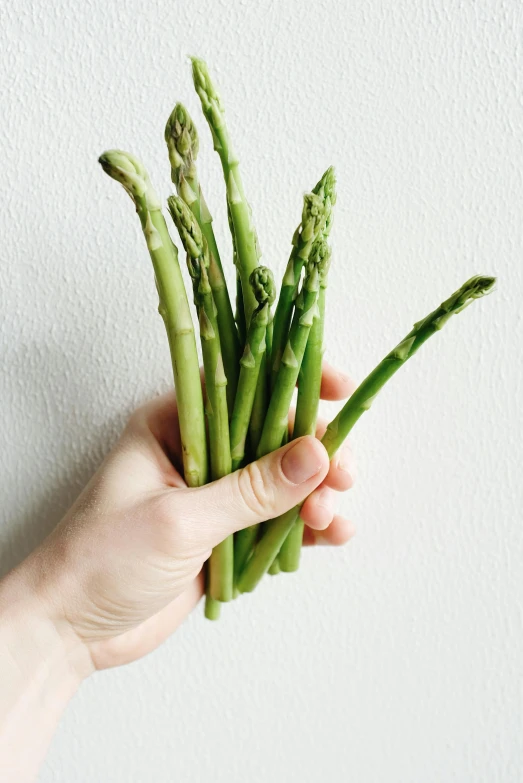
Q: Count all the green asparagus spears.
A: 10